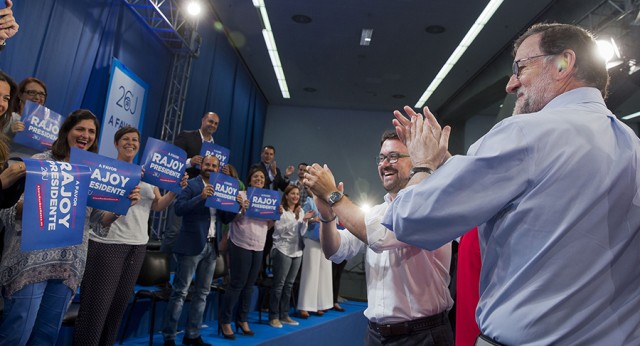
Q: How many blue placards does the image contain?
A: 7